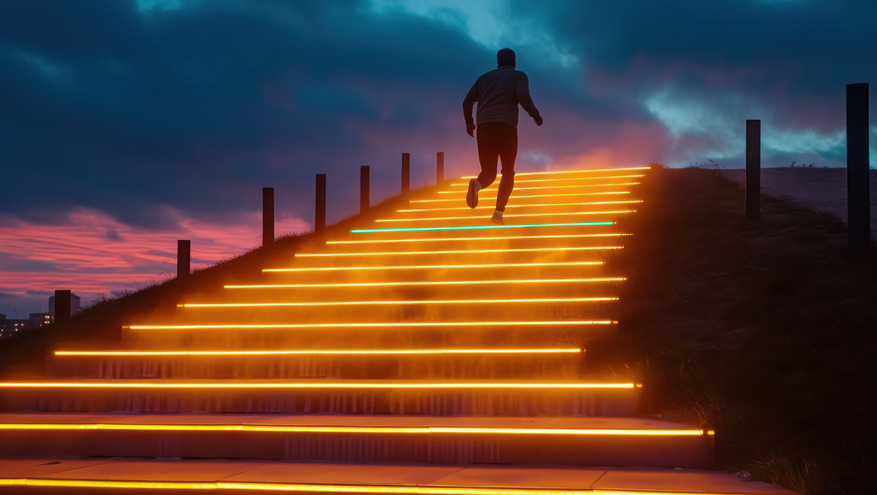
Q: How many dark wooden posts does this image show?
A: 9